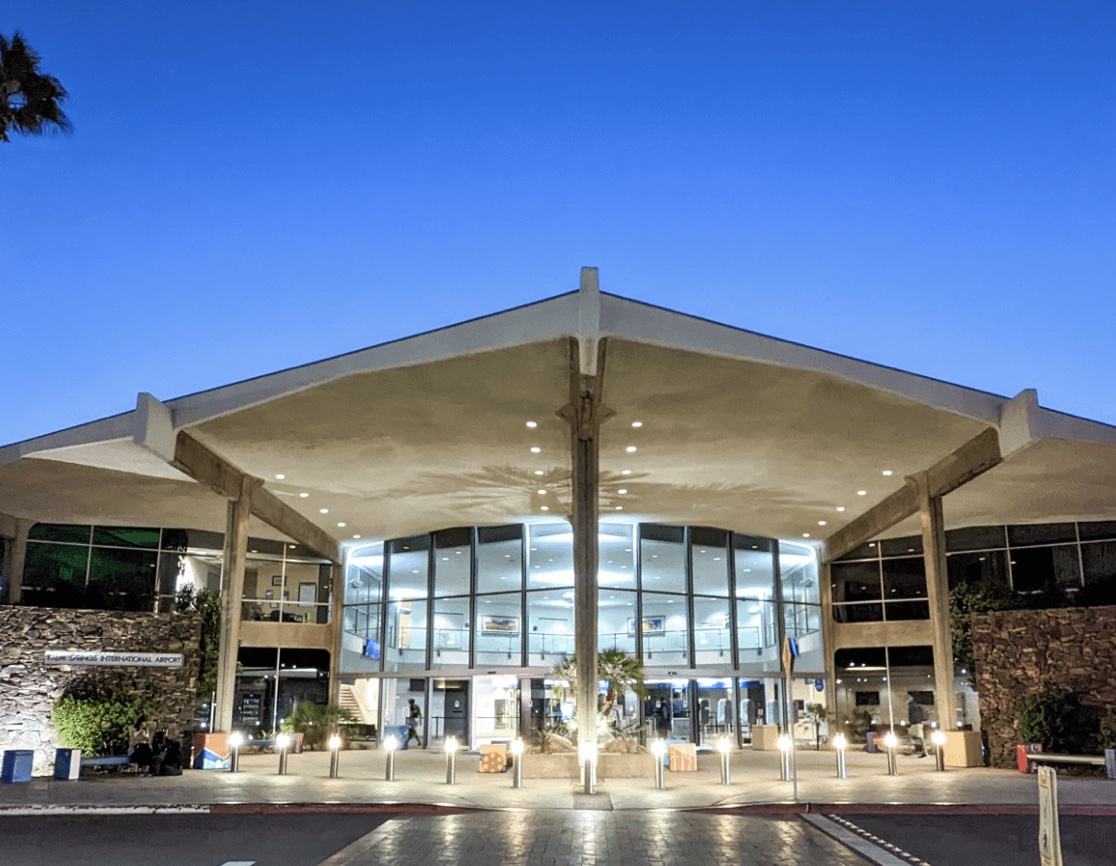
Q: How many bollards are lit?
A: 13